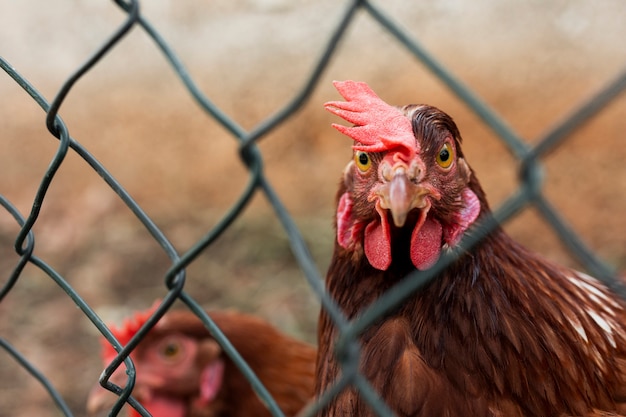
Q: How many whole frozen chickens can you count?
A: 0